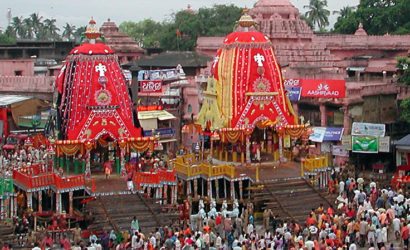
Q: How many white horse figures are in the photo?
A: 4